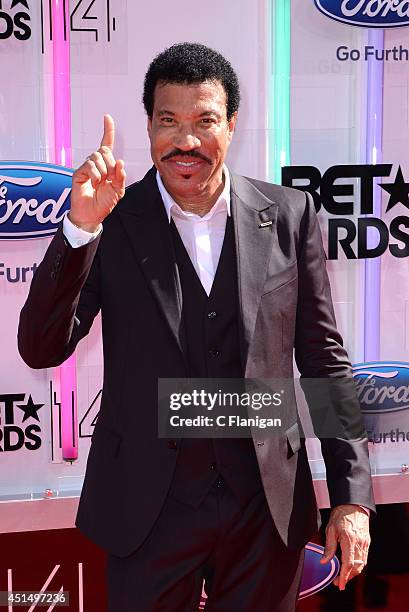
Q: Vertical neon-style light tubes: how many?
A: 3